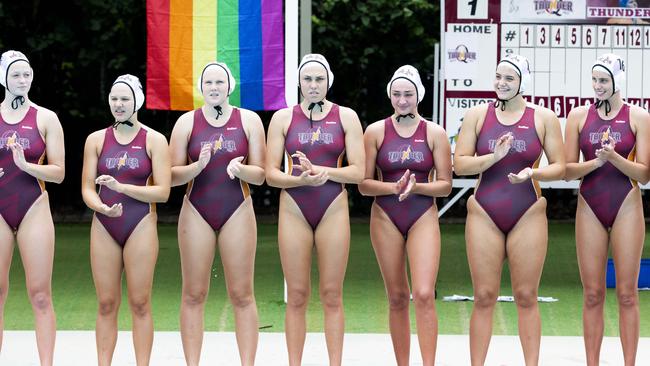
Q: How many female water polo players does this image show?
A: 7